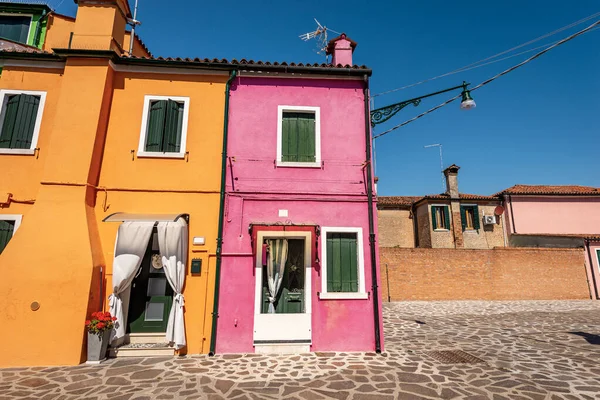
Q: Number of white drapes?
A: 3